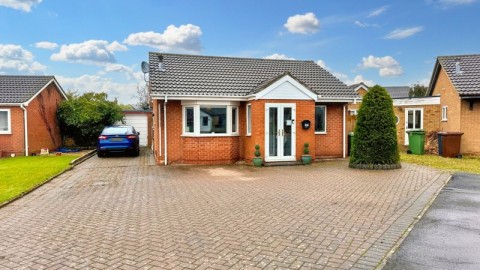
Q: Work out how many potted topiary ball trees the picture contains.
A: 2